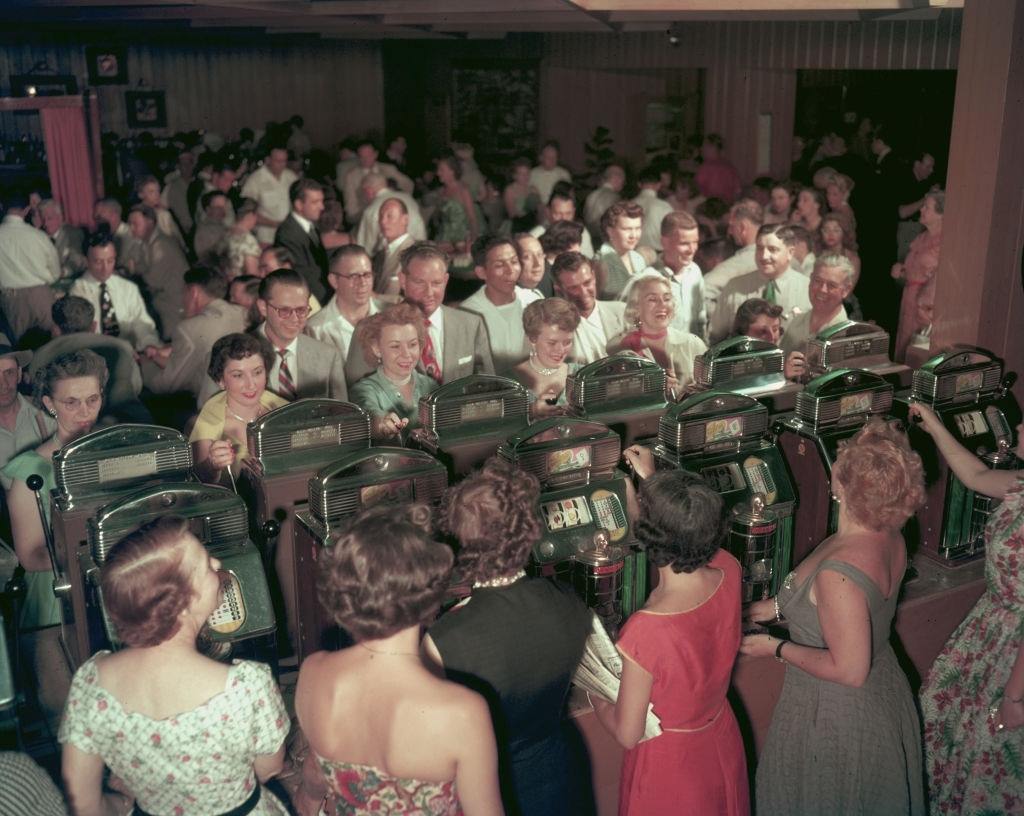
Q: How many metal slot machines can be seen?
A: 12